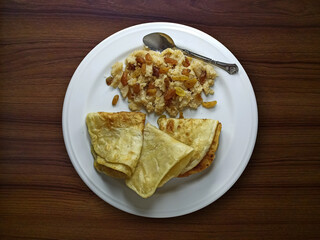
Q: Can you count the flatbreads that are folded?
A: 3